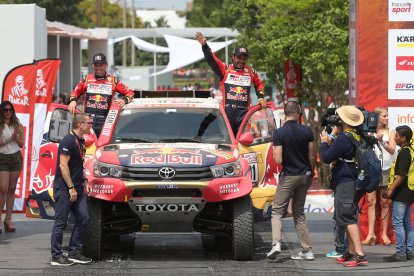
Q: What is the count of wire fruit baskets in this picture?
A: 0